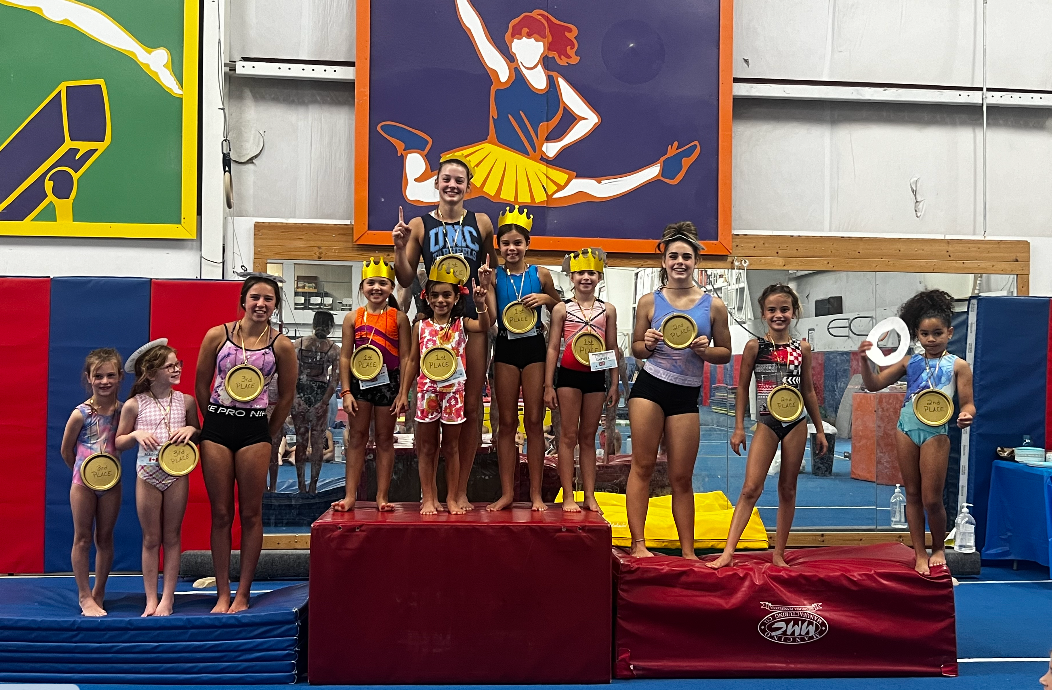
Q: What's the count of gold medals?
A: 11